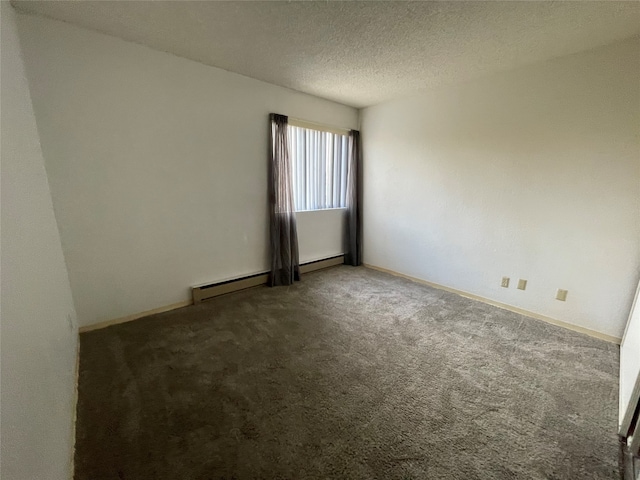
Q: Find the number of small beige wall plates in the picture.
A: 3